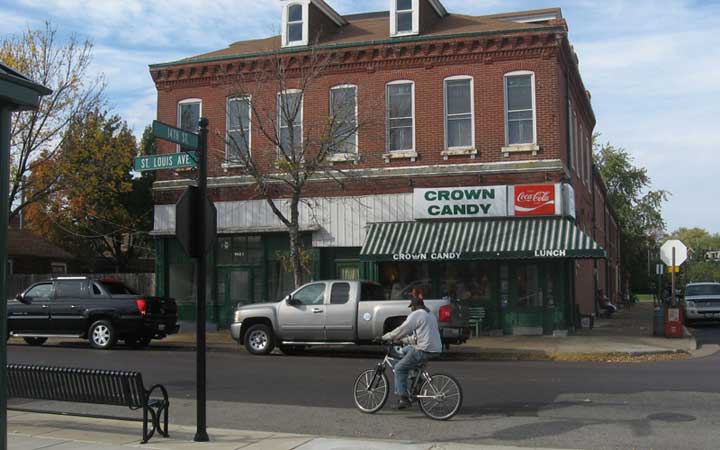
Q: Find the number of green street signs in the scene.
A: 2